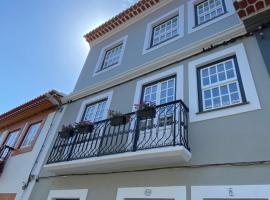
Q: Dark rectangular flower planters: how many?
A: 4